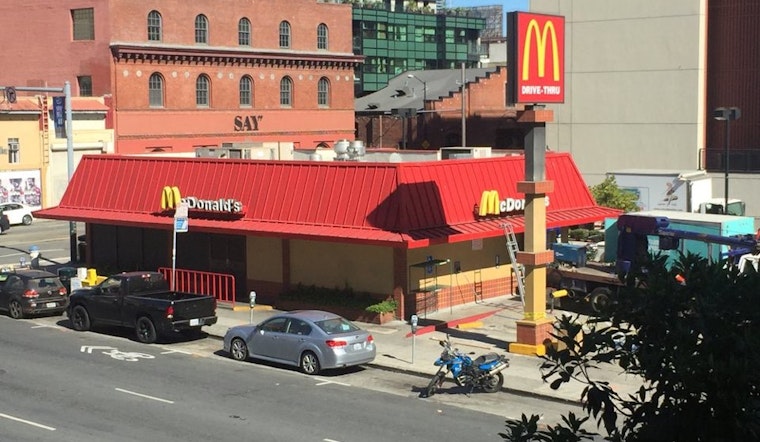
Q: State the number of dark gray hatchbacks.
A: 1